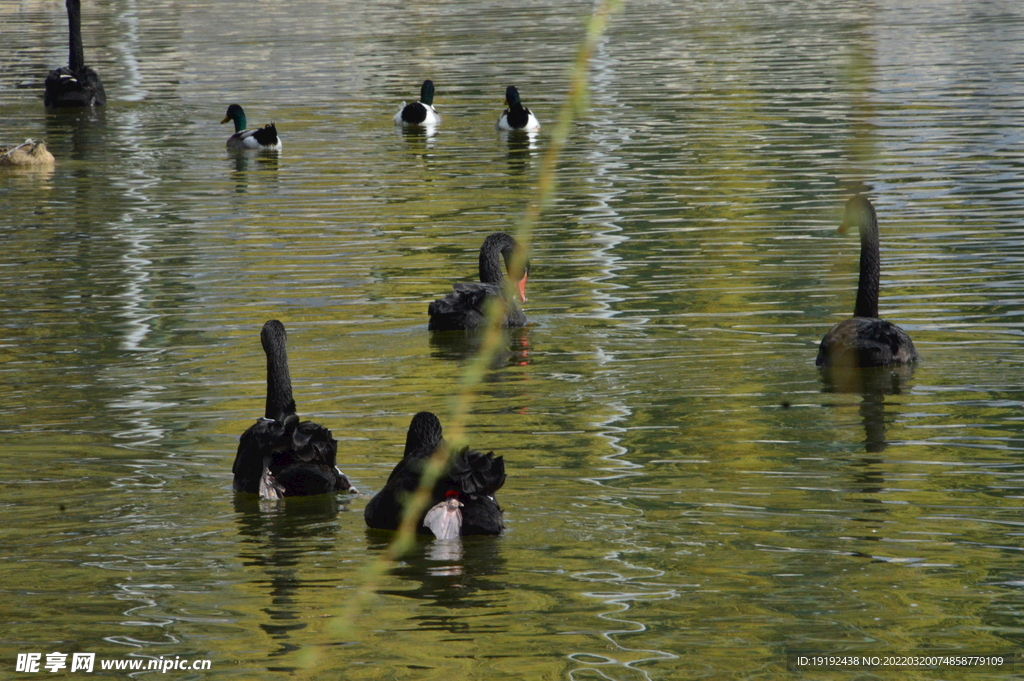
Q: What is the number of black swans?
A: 5